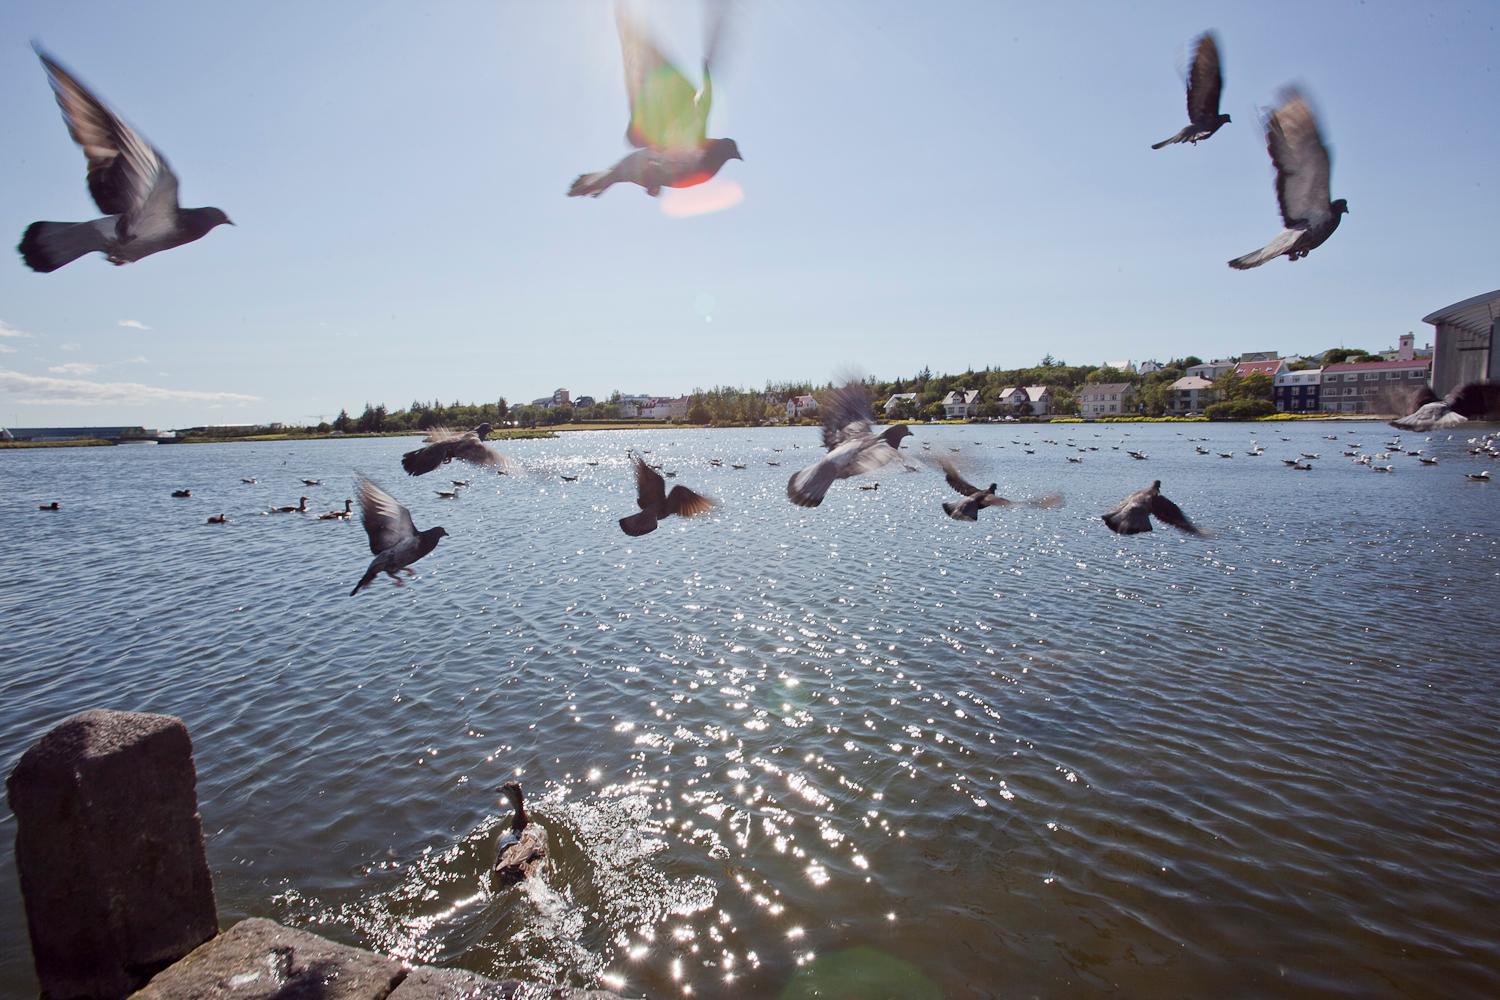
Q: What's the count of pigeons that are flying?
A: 11